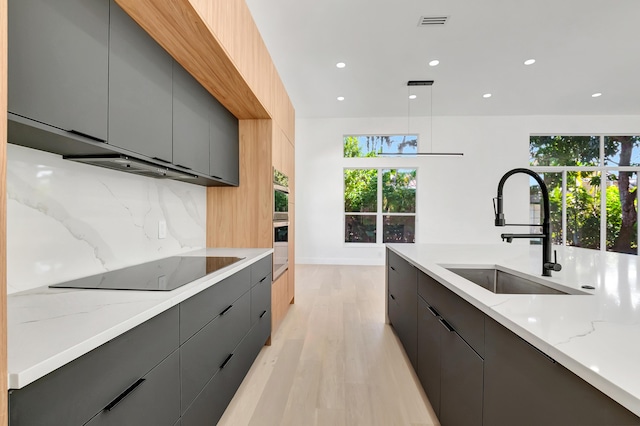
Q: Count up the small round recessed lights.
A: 7